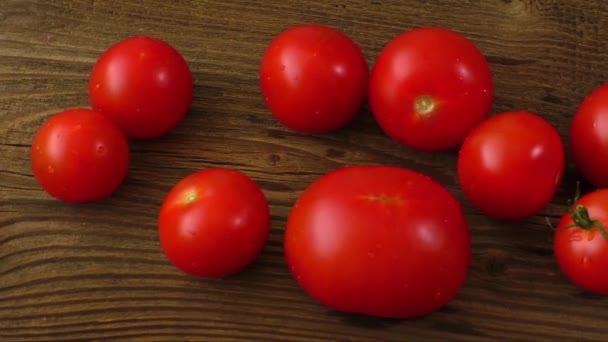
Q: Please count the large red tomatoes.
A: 1